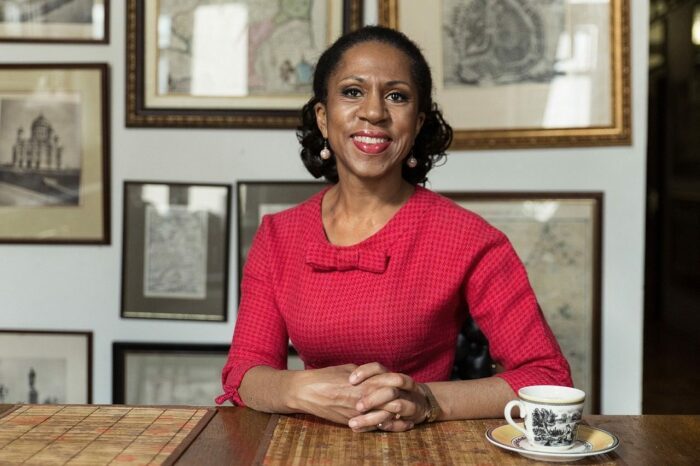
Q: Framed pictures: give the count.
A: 9